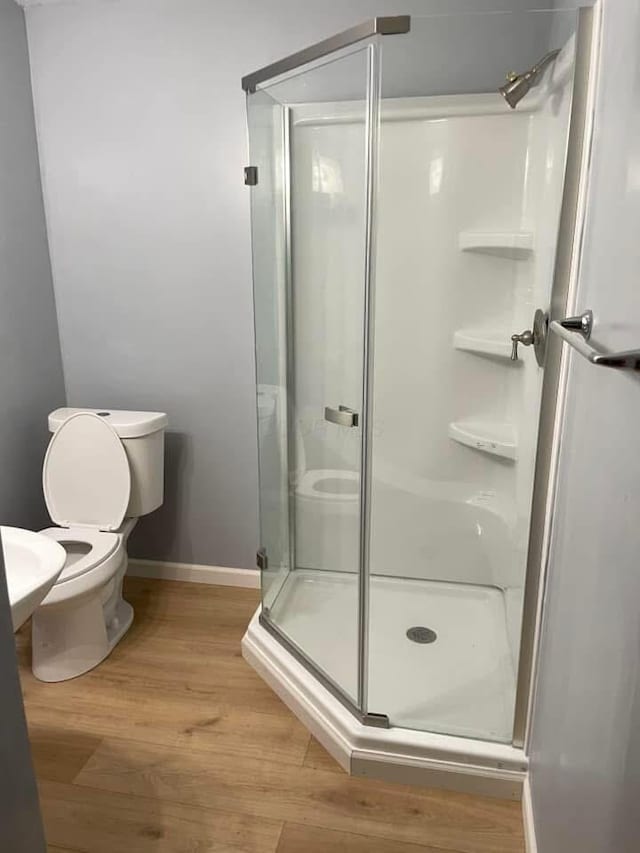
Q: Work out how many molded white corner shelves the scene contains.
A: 3